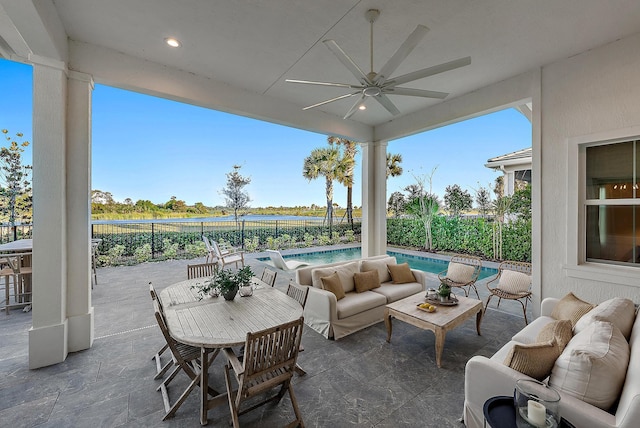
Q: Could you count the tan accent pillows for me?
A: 6